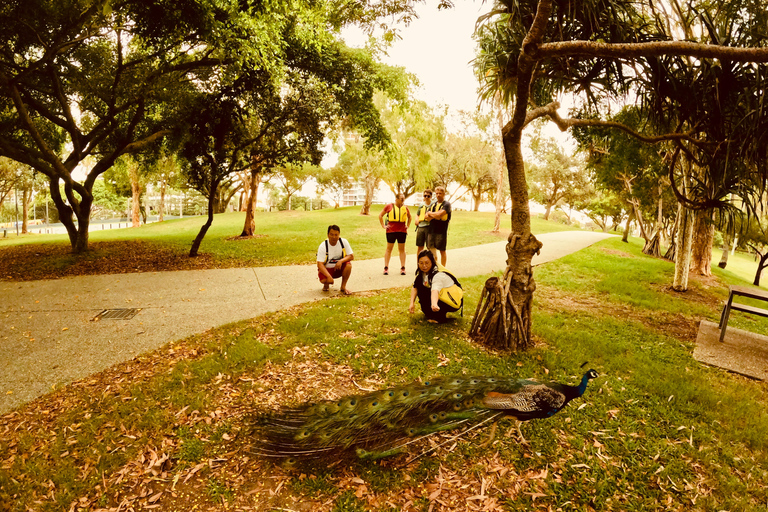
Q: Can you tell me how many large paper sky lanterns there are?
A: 0